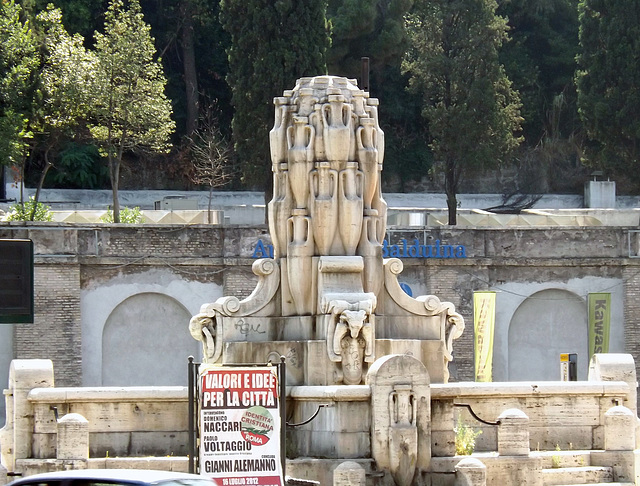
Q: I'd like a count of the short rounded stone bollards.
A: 5